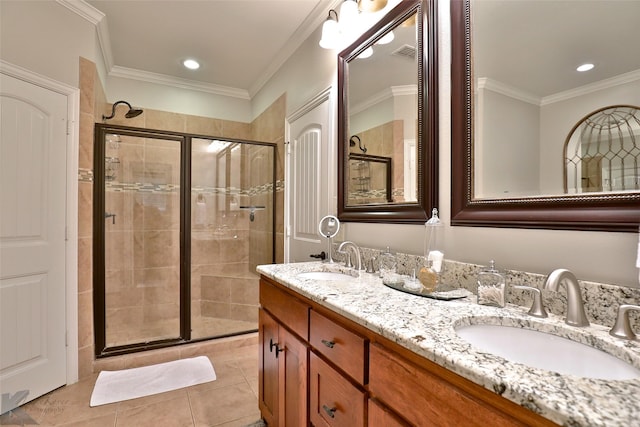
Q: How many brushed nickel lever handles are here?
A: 4